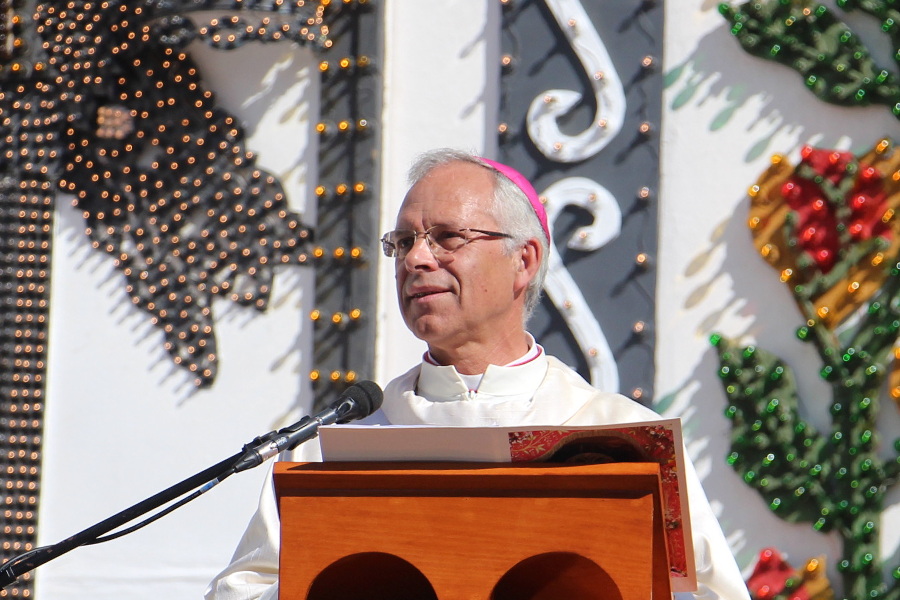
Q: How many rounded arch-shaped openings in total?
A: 2